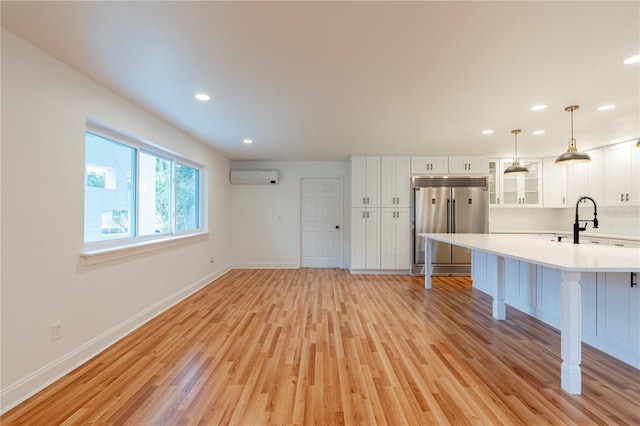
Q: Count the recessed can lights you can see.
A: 7